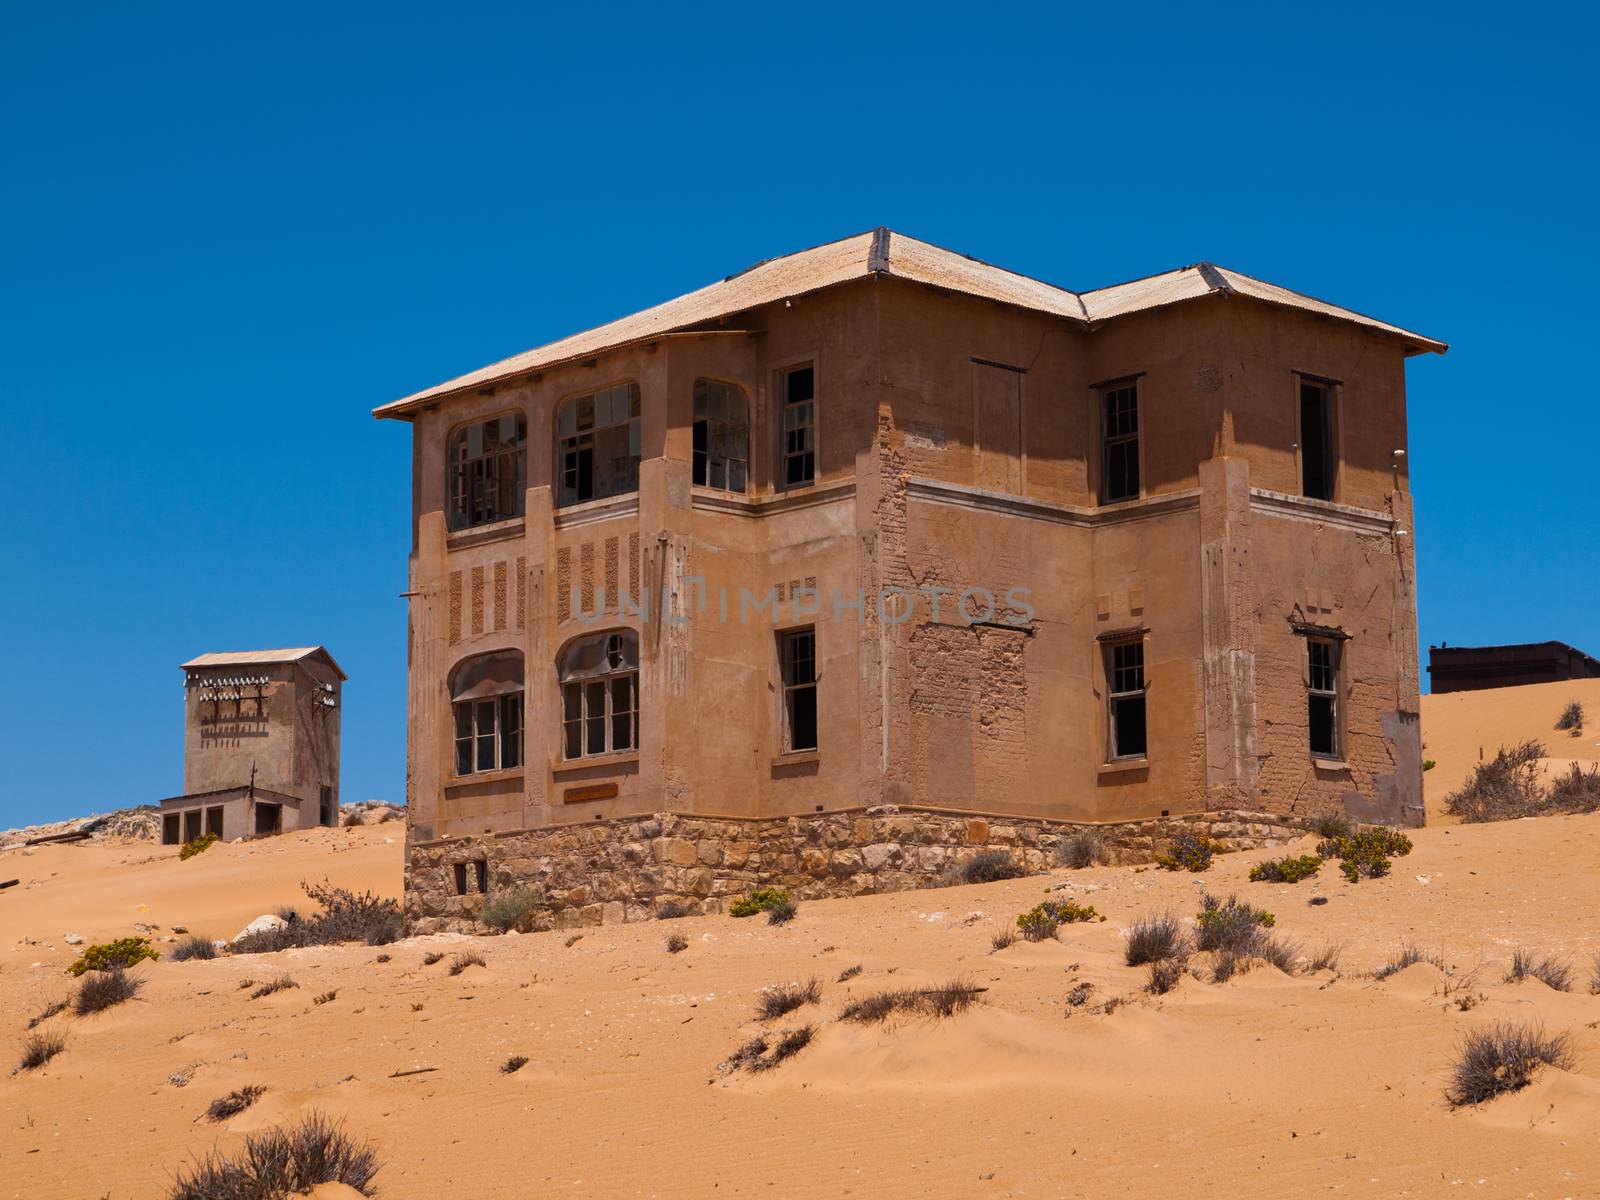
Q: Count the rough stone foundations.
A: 1